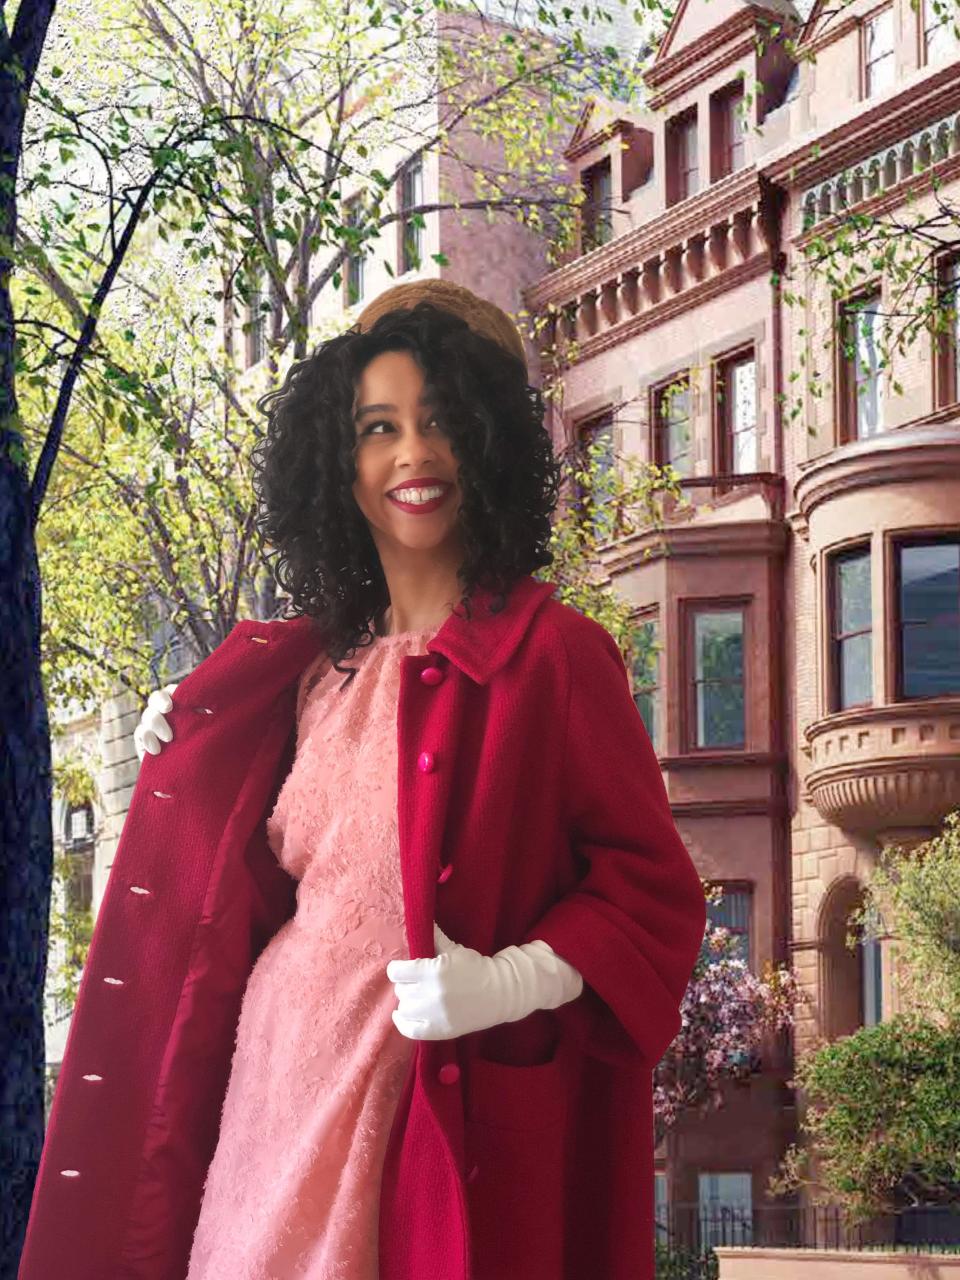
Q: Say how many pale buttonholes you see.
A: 7